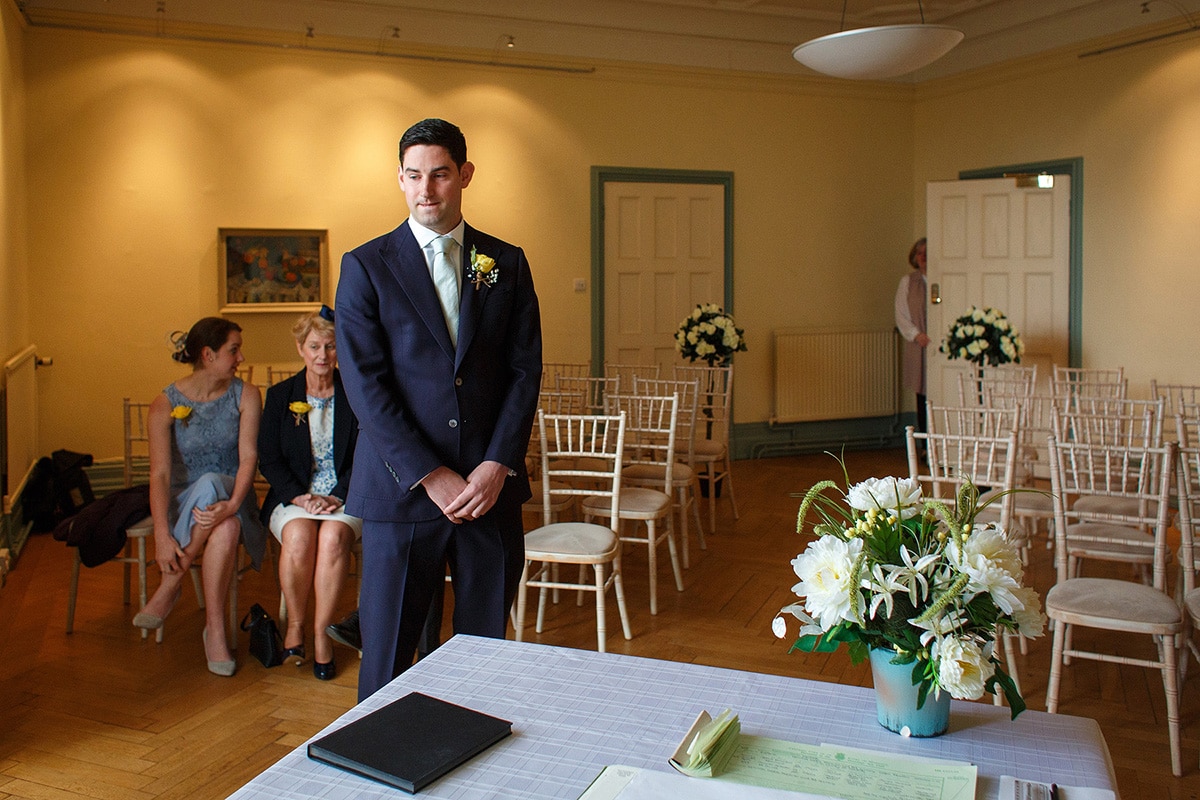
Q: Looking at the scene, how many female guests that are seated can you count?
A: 2